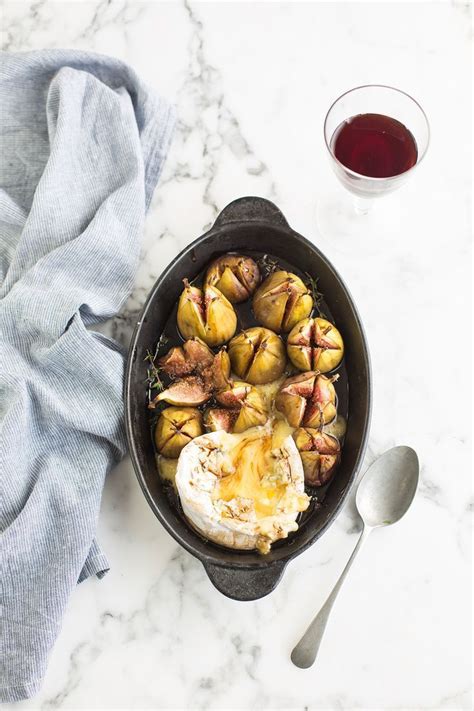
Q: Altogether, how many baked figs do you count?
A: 10